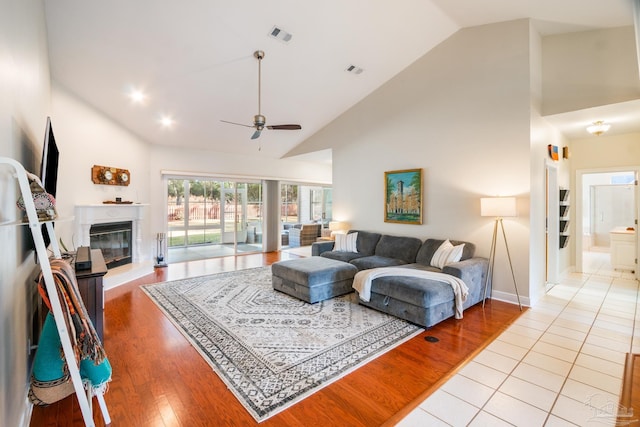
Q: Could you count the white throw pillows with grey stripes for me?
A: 2